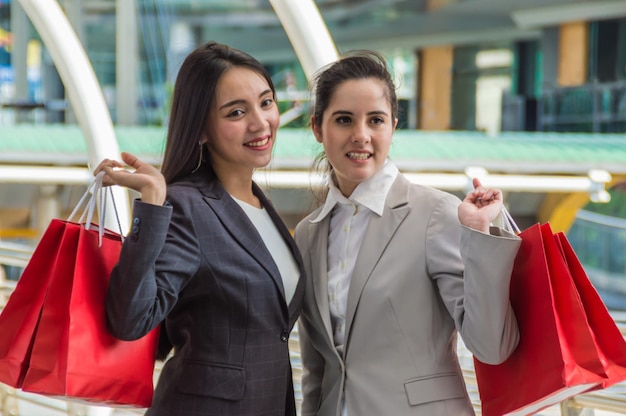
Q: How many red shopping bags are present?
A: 4